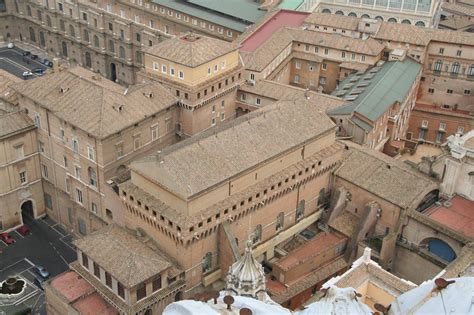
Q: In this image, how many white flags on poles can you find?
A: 0